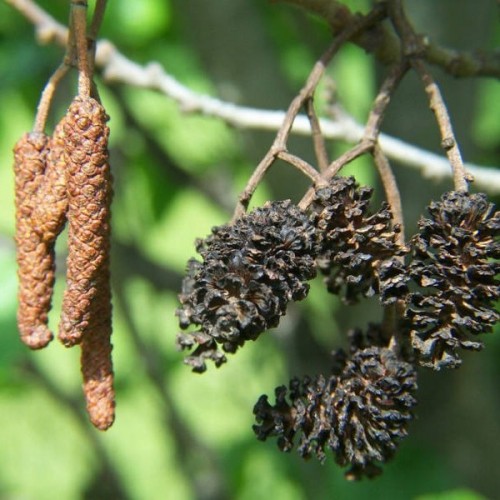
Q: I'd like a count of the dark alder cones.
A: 4